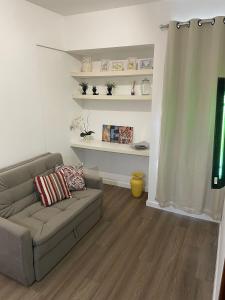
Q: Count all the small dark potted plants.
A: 3